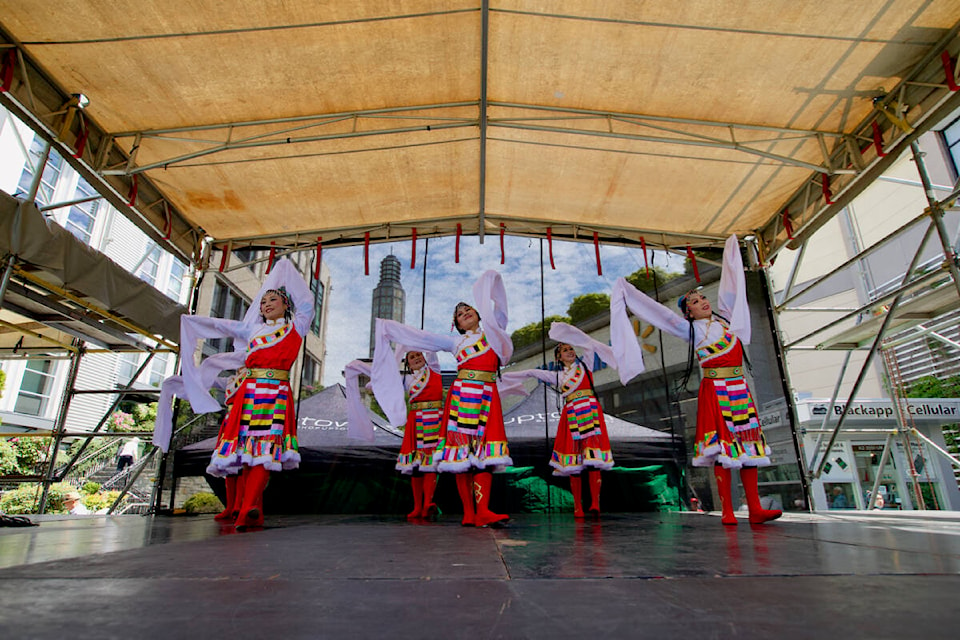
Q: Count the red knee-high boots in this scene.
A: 12